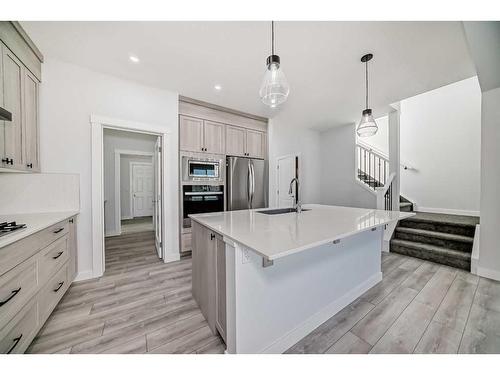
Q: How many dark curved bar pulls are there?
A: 5